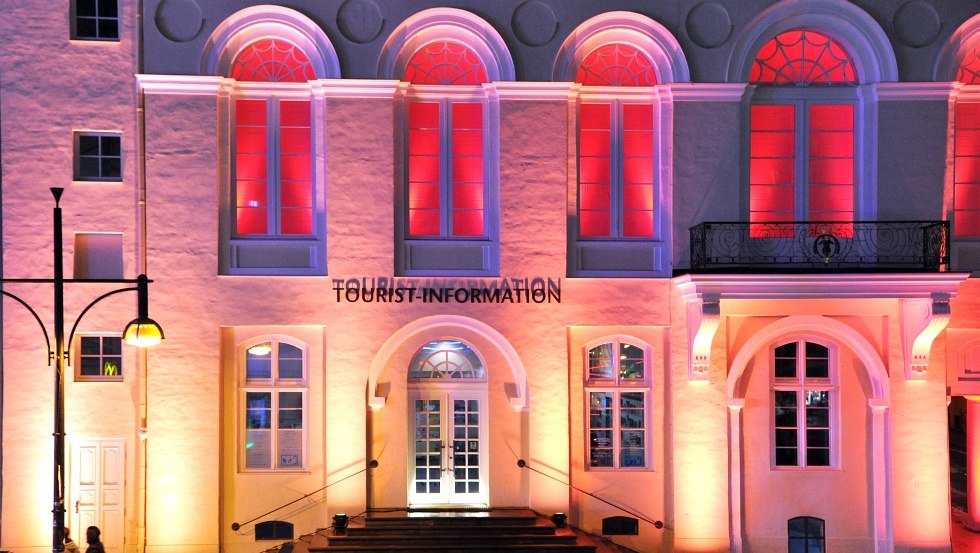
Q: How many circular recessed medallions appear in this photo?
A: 5